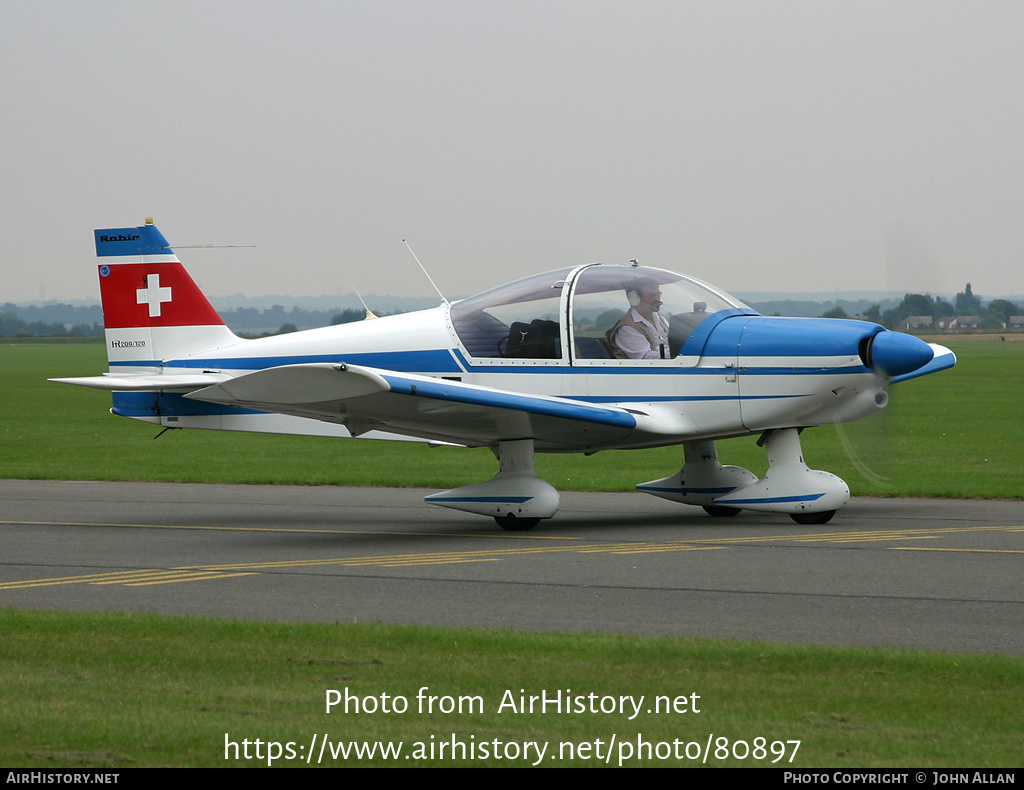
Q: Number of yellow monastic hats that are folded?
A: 0